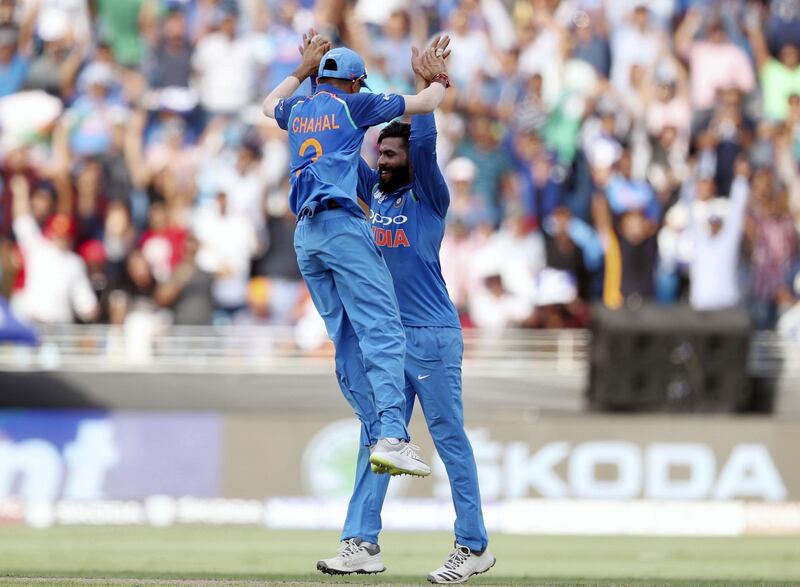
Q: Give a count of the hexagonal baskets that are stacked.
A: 0